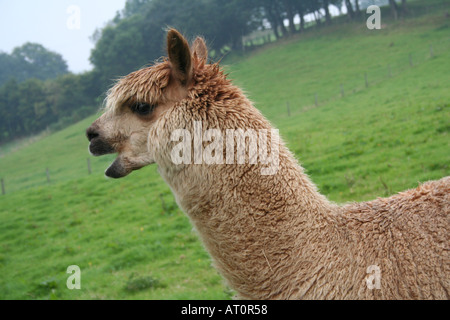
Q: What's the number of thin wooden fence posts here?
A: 10